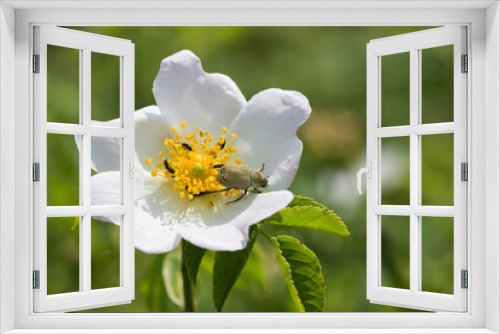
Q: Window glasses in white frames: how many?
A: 12